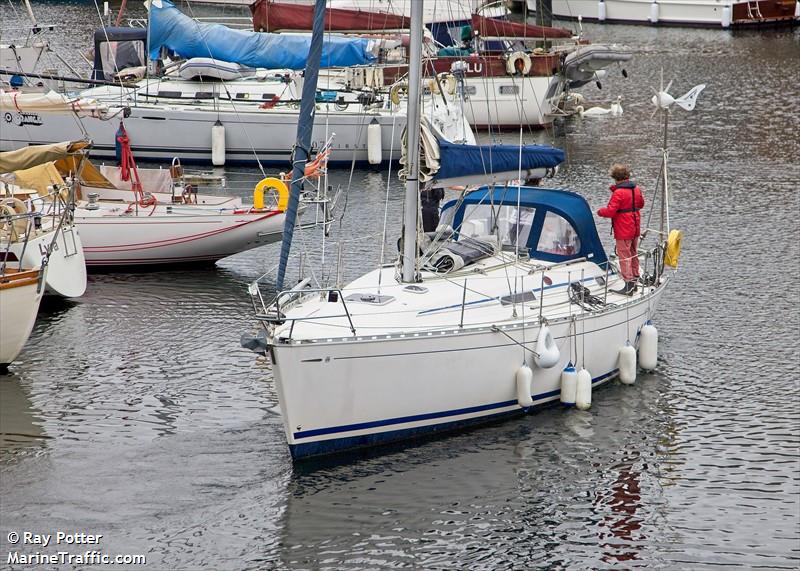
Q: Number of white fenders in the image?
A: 11